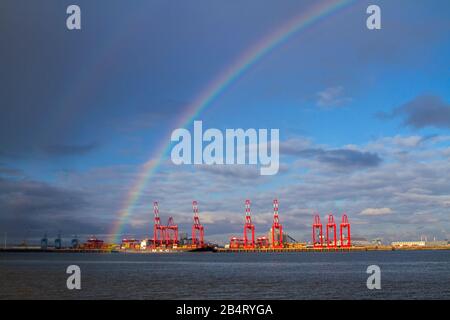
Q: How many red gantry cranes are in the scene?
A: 8